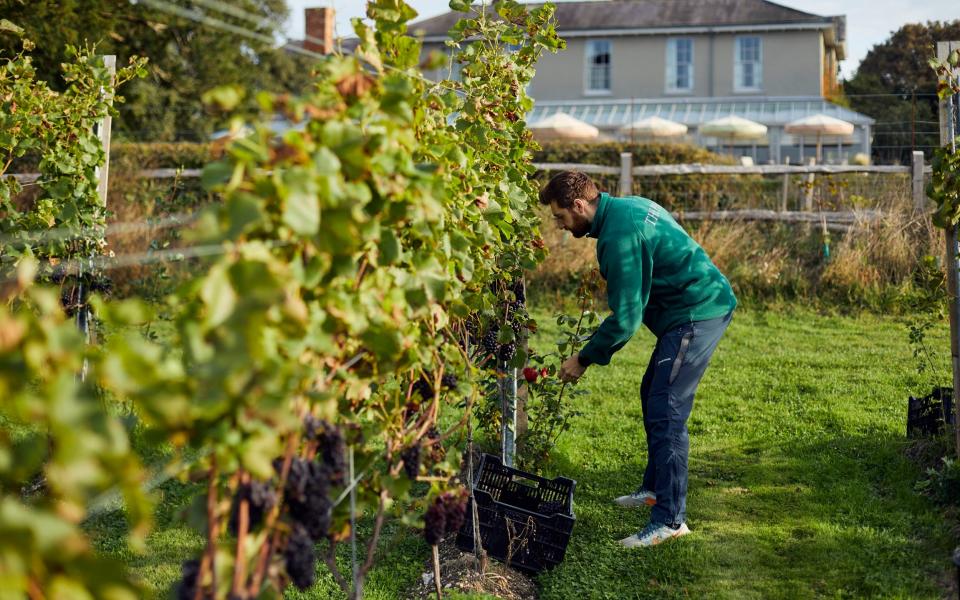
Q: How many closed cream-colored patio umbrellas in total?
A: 0